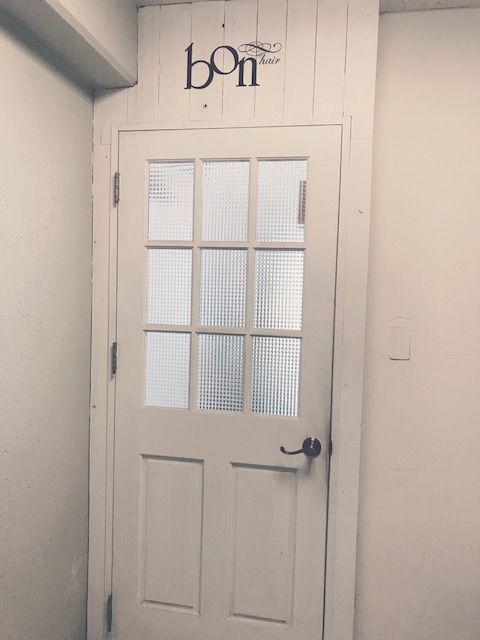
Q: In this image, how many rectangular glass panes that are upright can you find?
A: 9